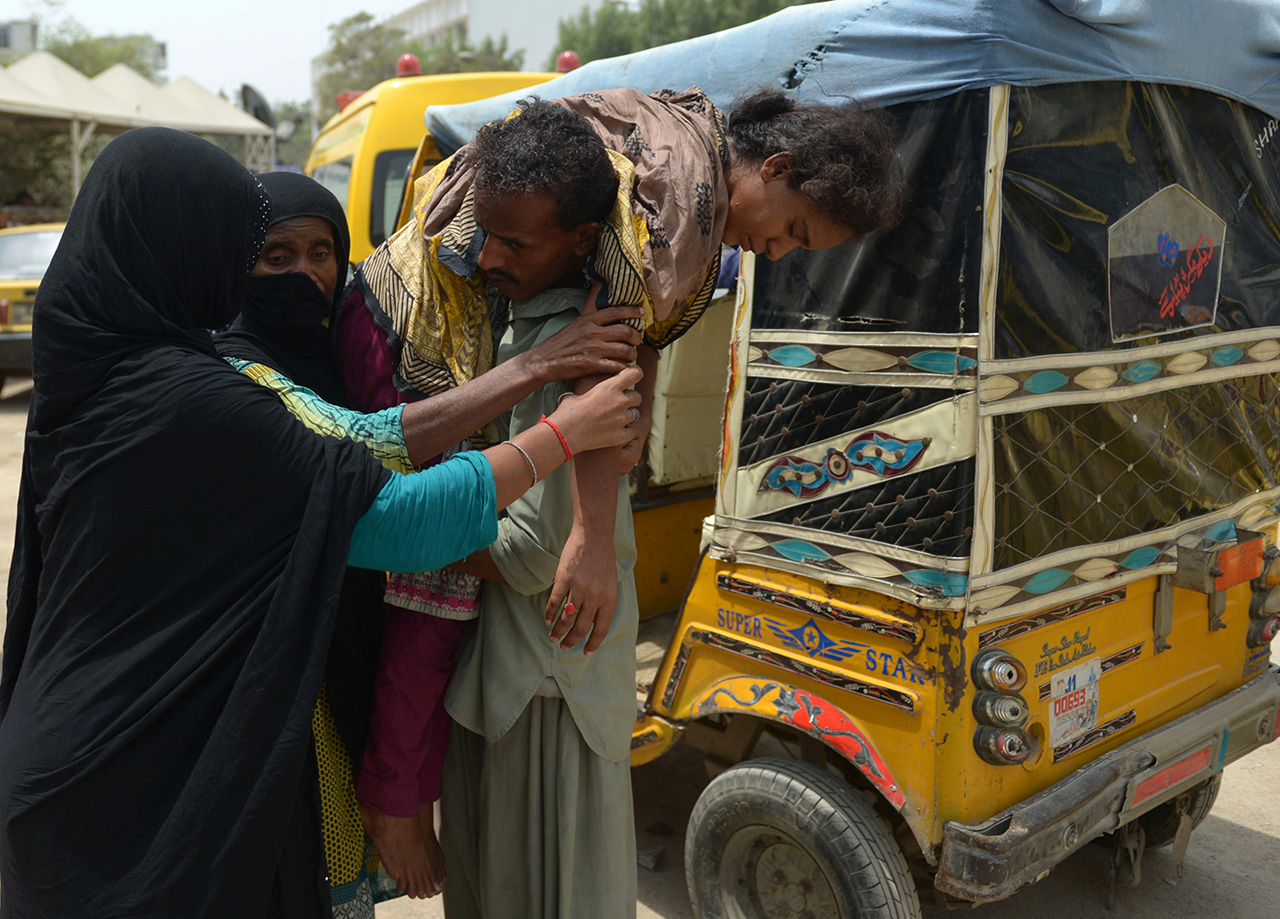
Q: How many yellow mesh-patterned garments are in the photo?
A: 1